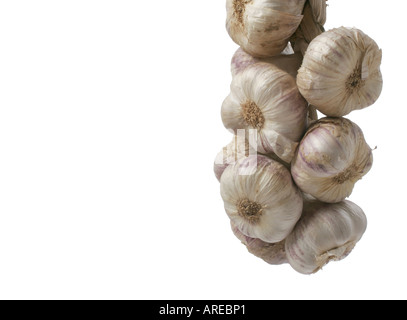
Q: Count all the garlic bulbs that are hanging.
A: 9